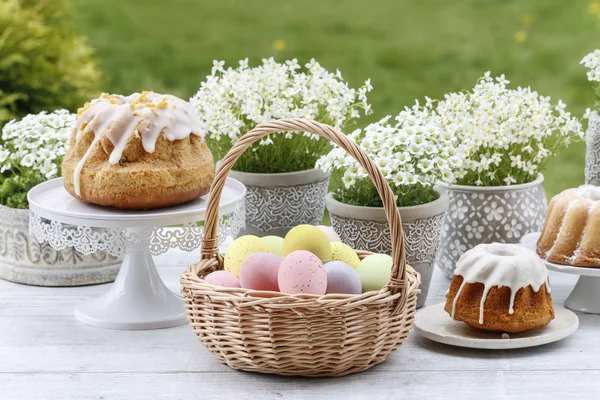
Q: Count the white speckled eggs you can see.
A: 0